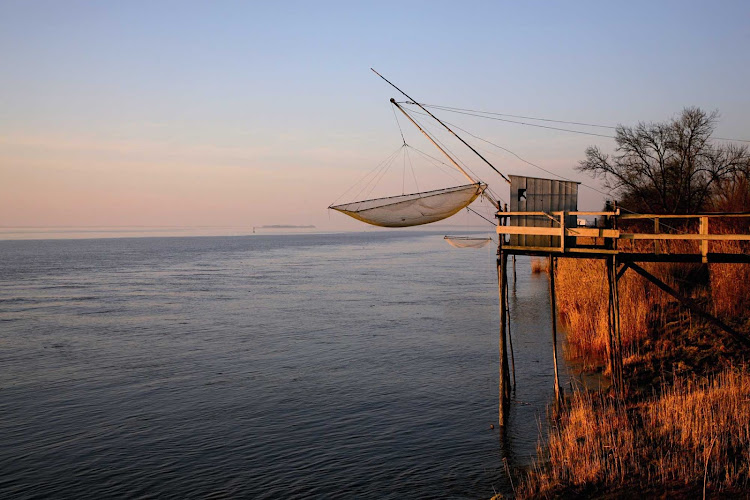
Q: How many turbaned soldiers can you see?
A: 0